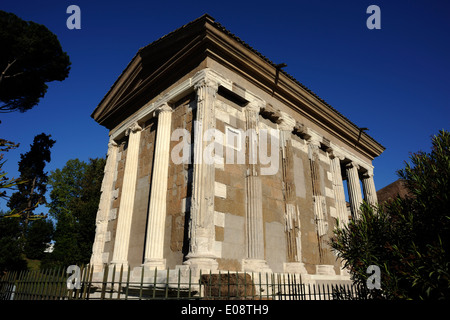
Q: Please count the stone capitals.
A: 10